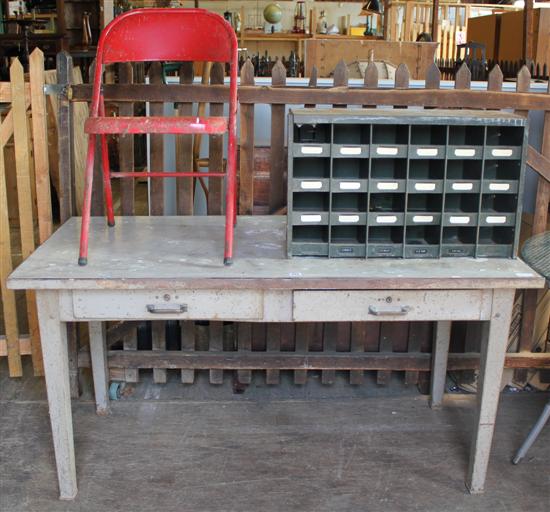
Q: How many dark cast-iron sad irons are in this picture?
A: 0